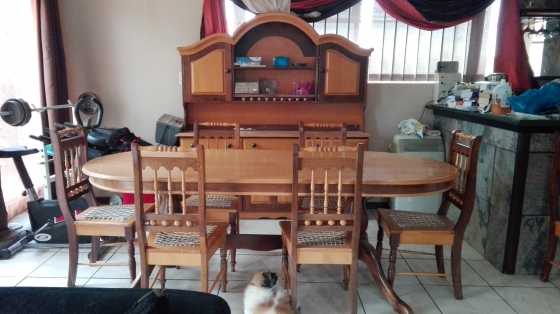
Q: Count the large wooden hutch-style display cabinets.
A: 1